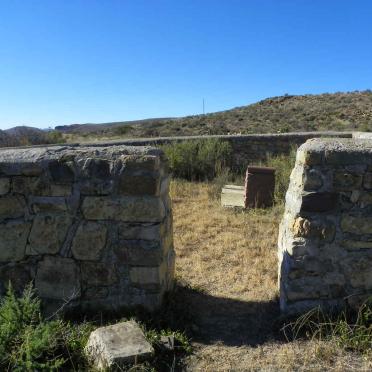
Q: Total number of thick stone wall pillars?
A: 2